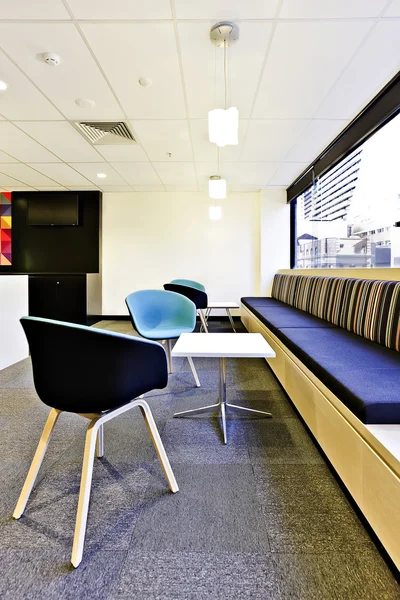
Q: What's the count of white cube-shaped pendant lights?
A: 3